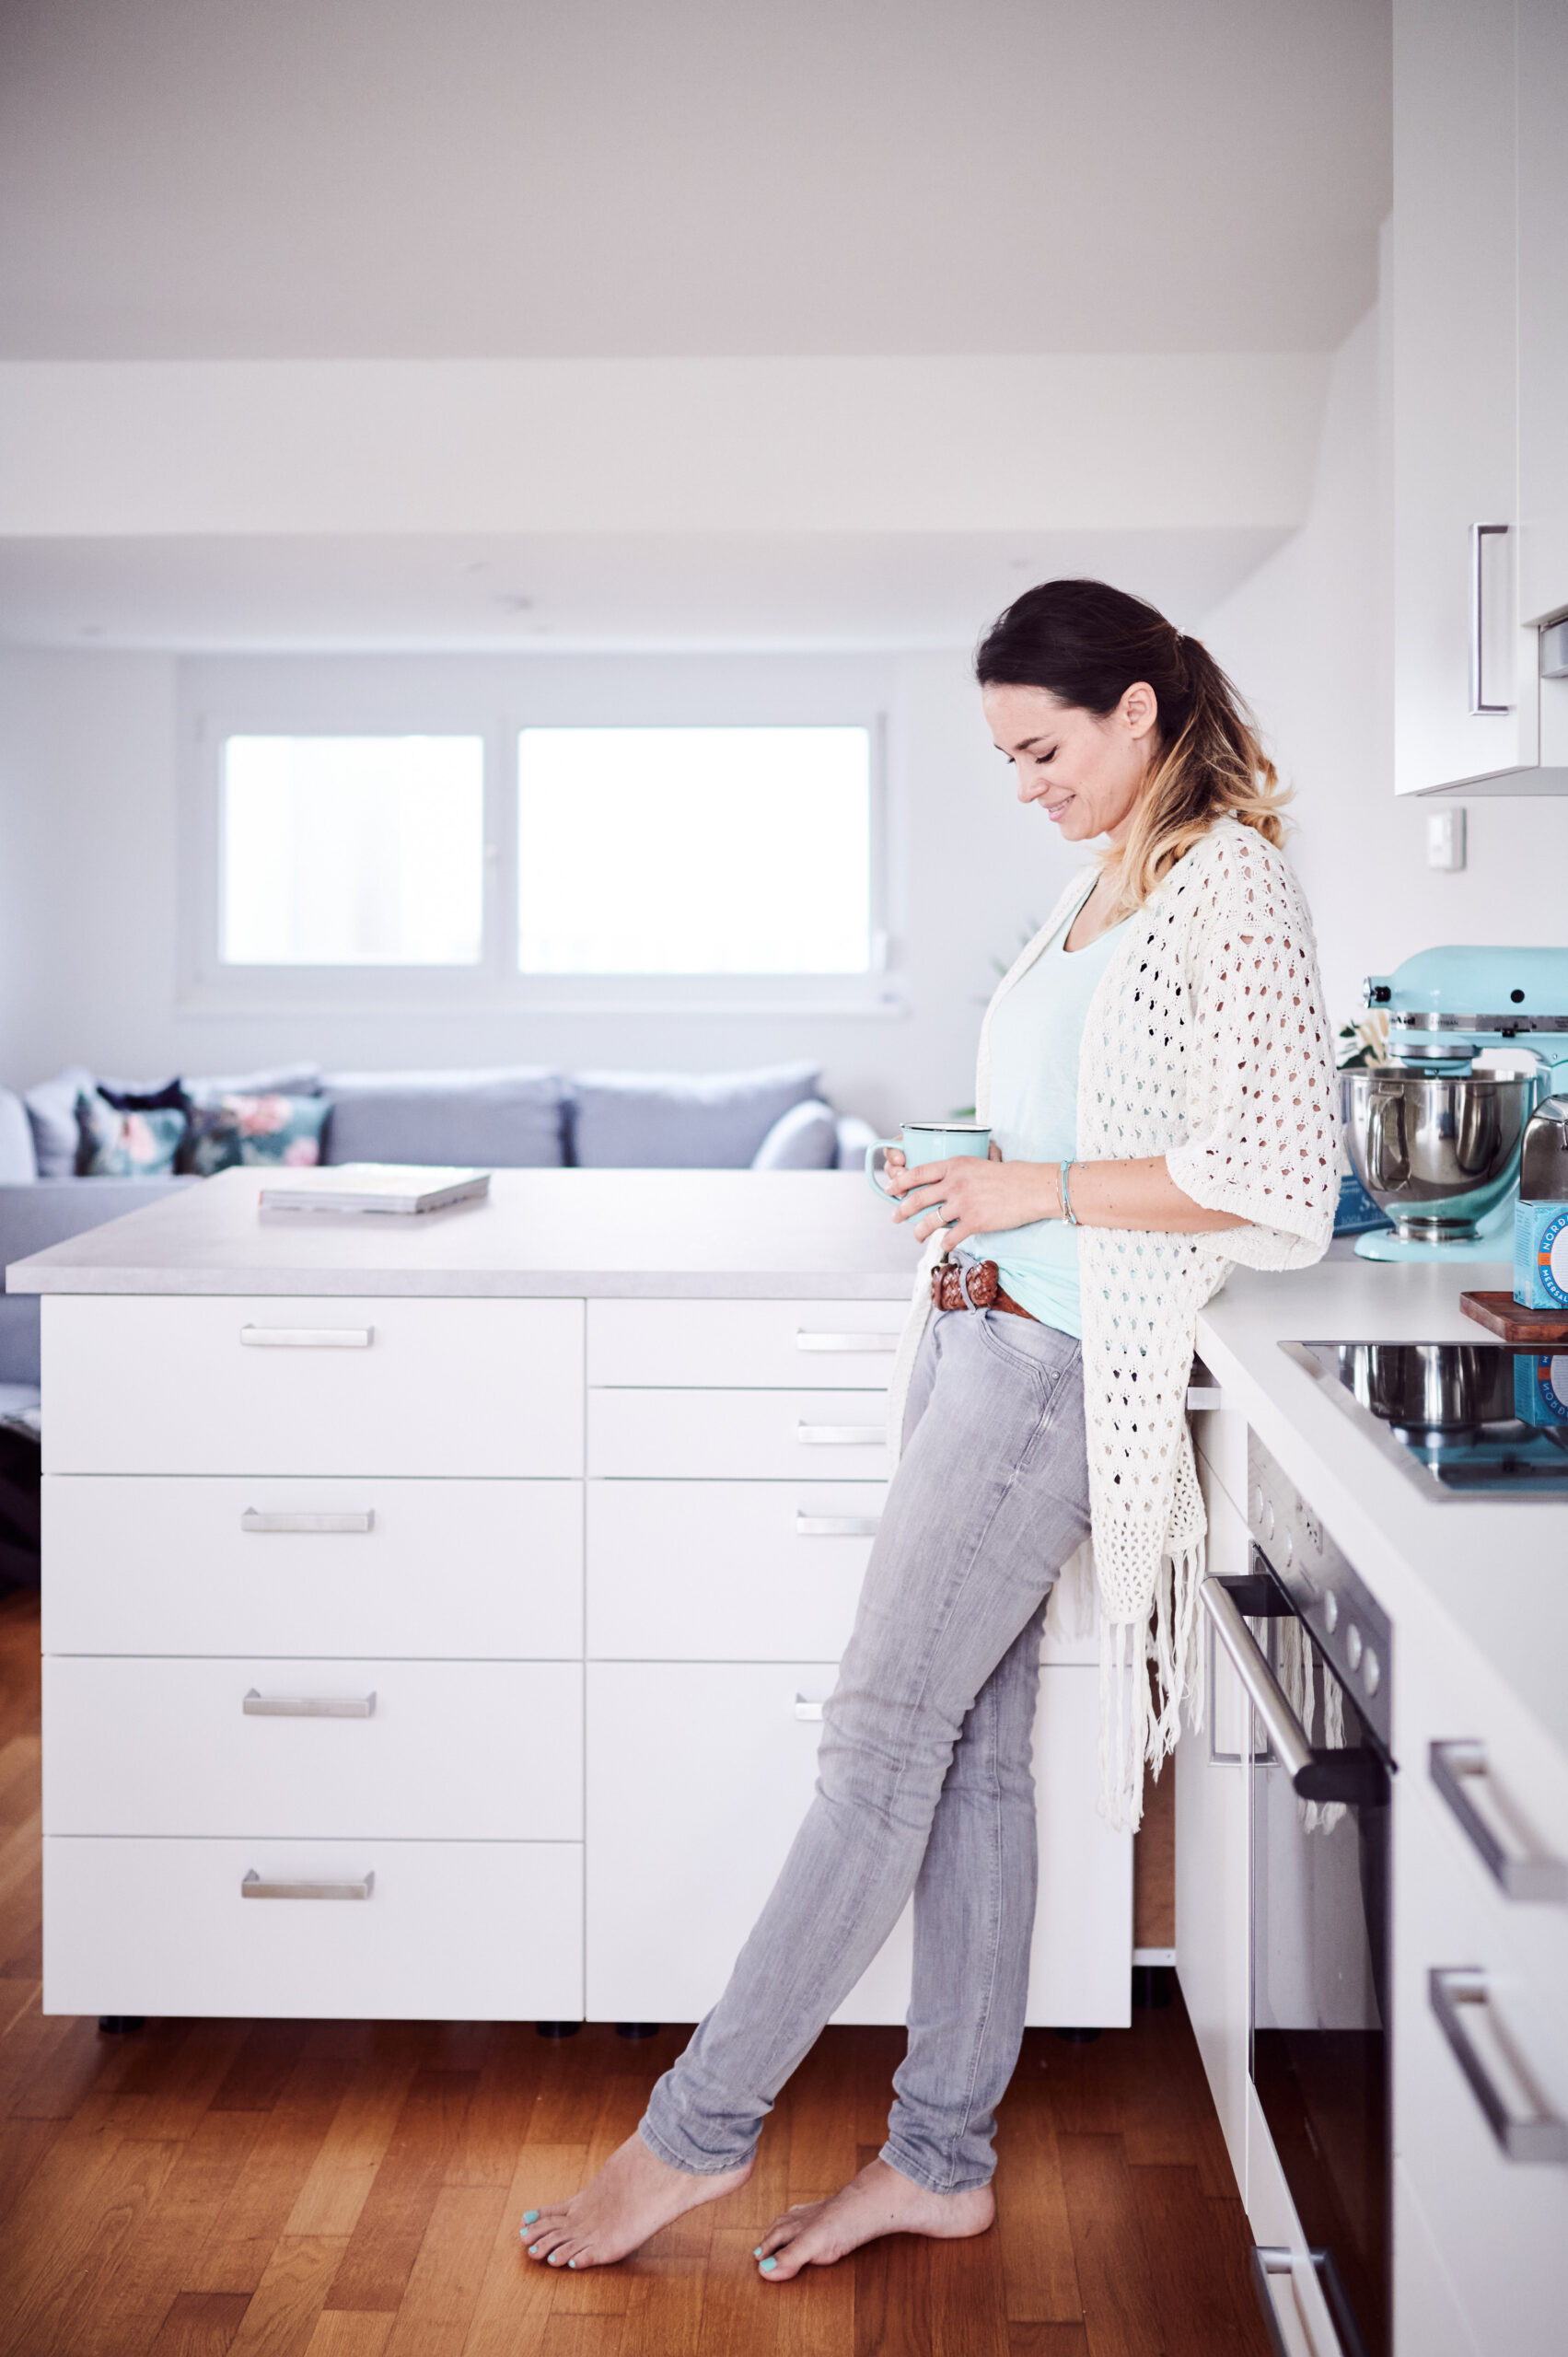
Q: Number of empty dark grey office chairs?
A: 0